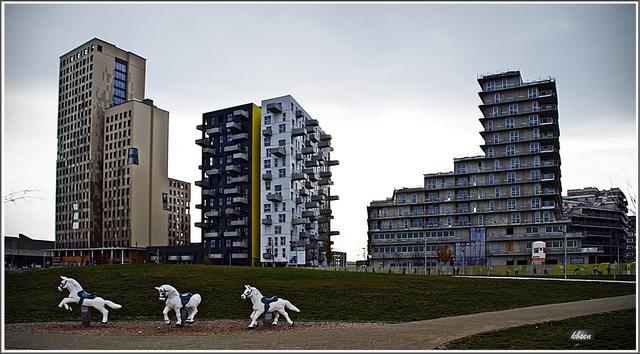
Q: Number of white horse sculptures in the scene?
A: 3